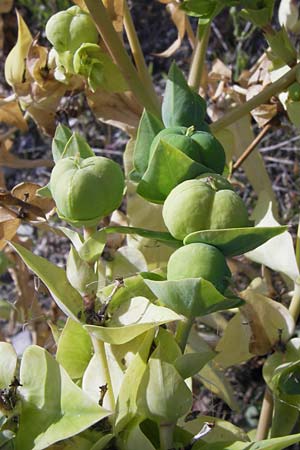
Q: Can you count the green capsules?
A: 5